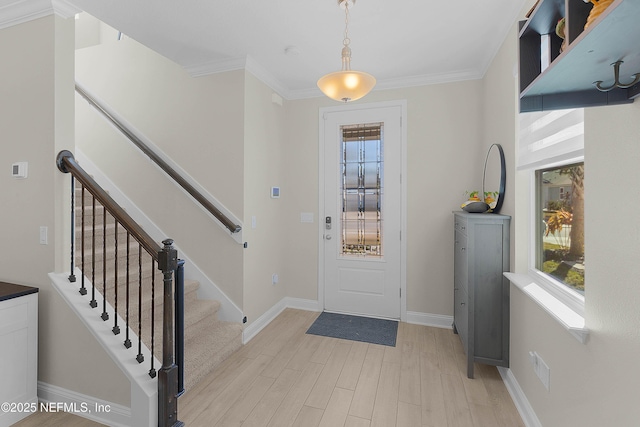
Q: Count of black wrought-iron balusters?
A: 8